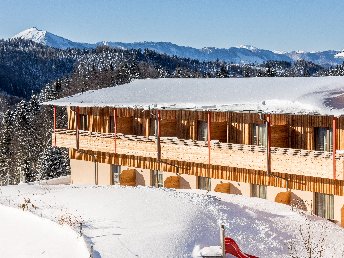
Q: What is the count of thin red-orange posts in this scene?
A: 7